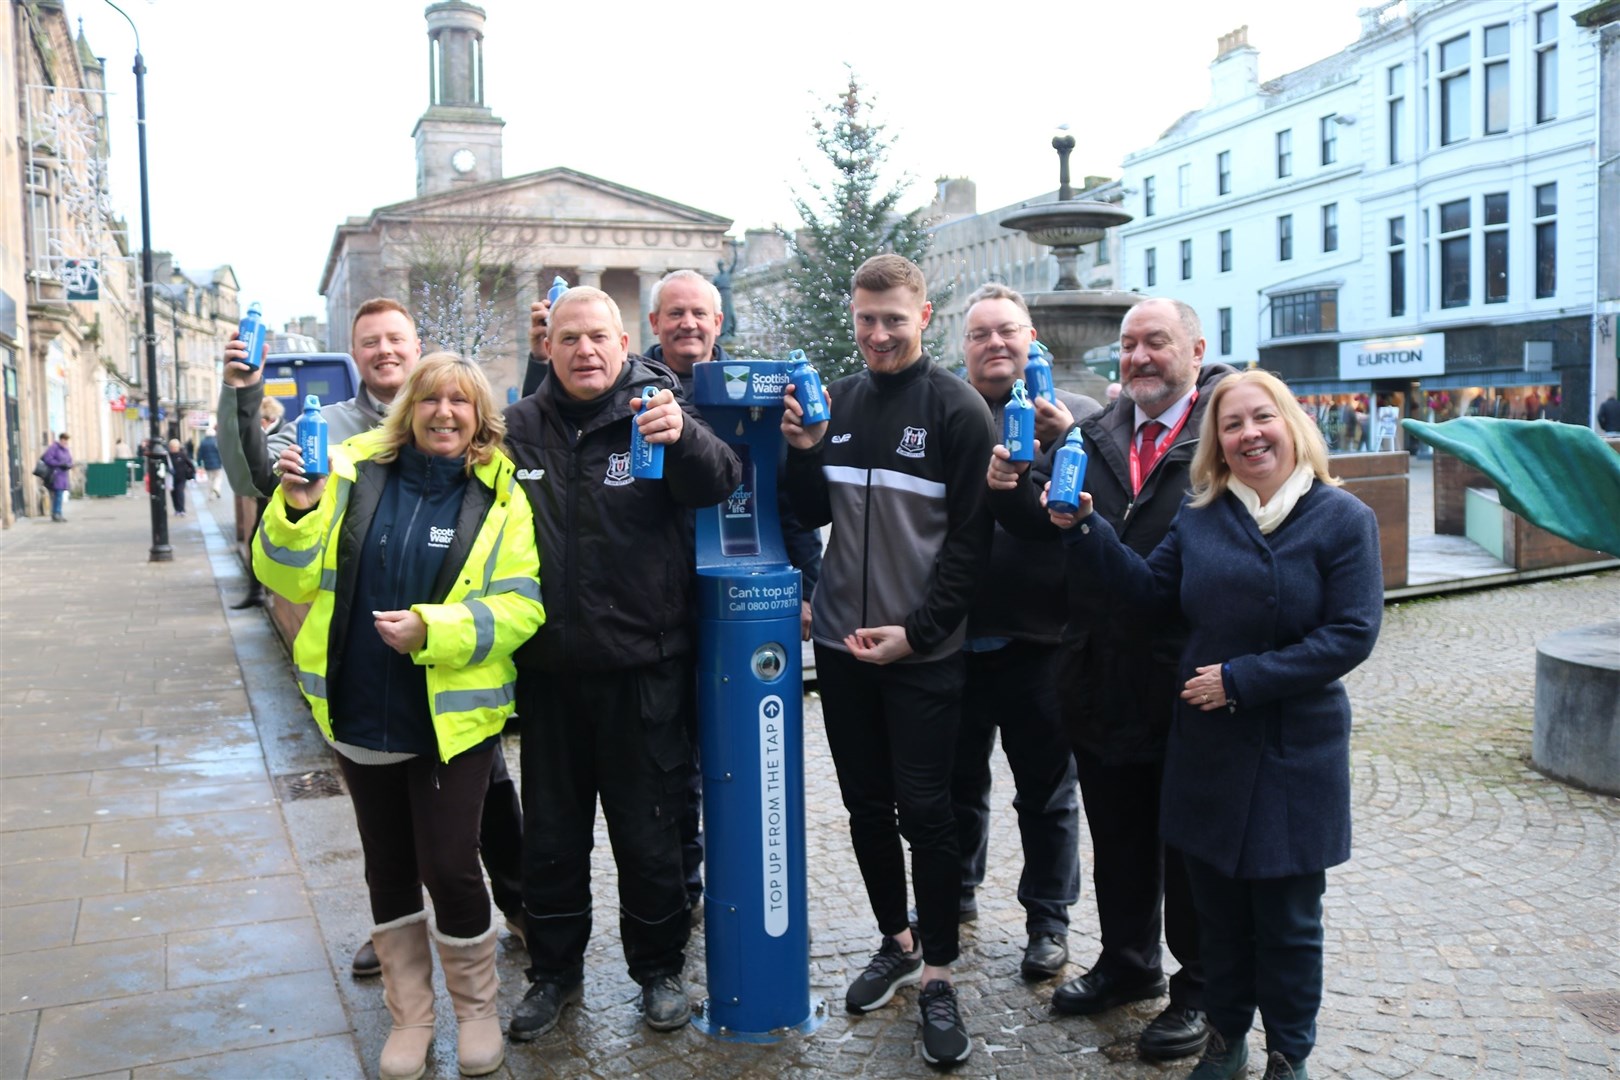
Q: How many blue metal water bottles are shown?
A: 8